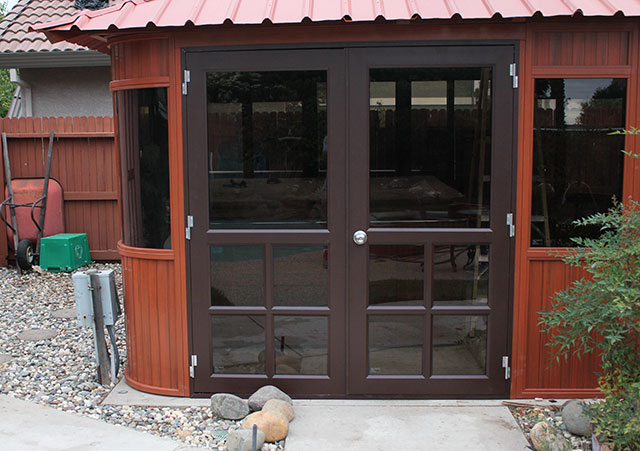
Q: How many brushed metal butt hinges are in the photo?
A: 6